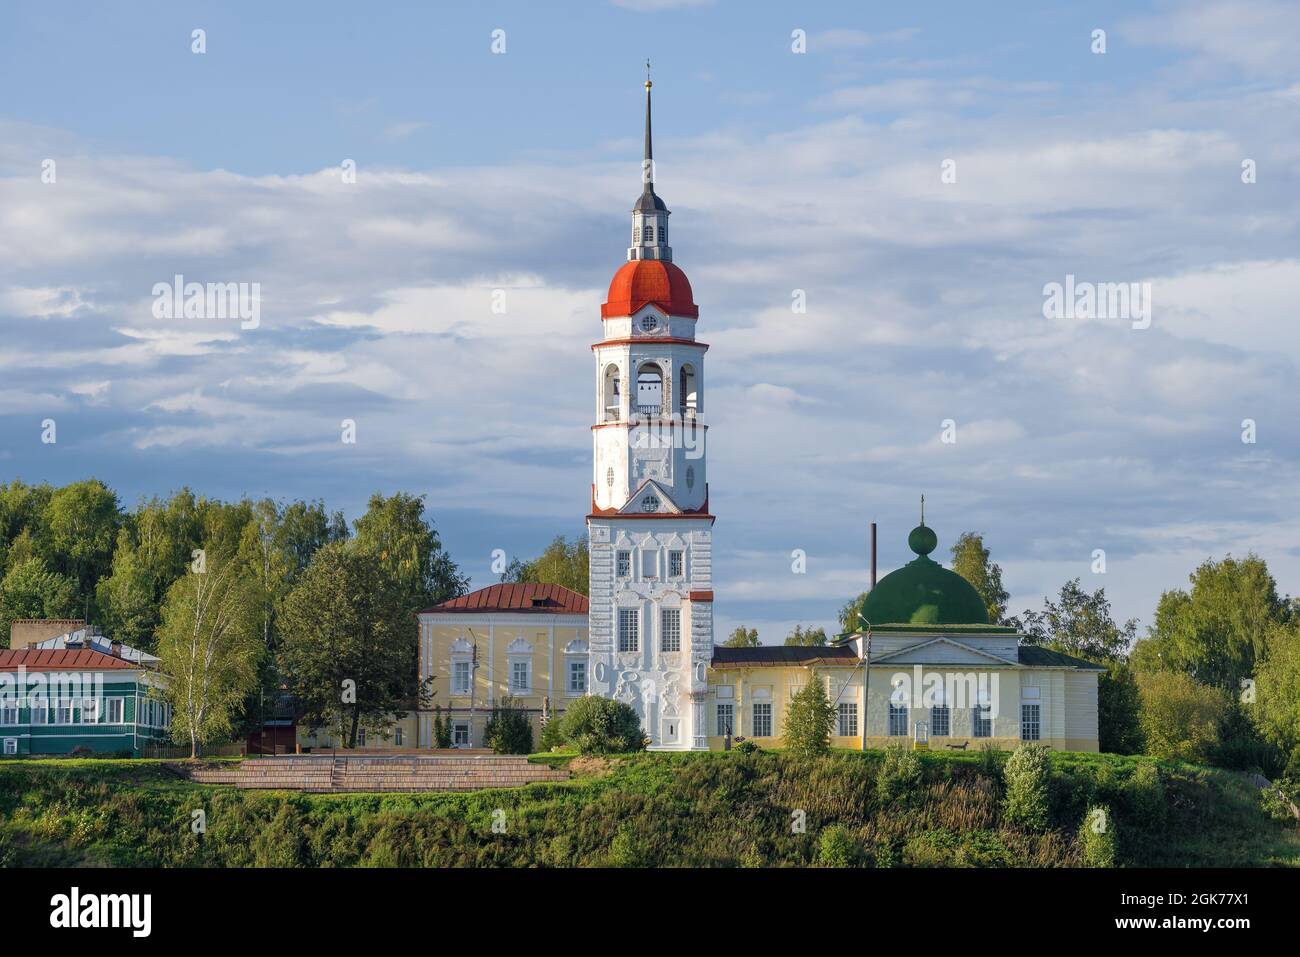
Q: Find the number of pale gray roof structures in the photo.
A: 1